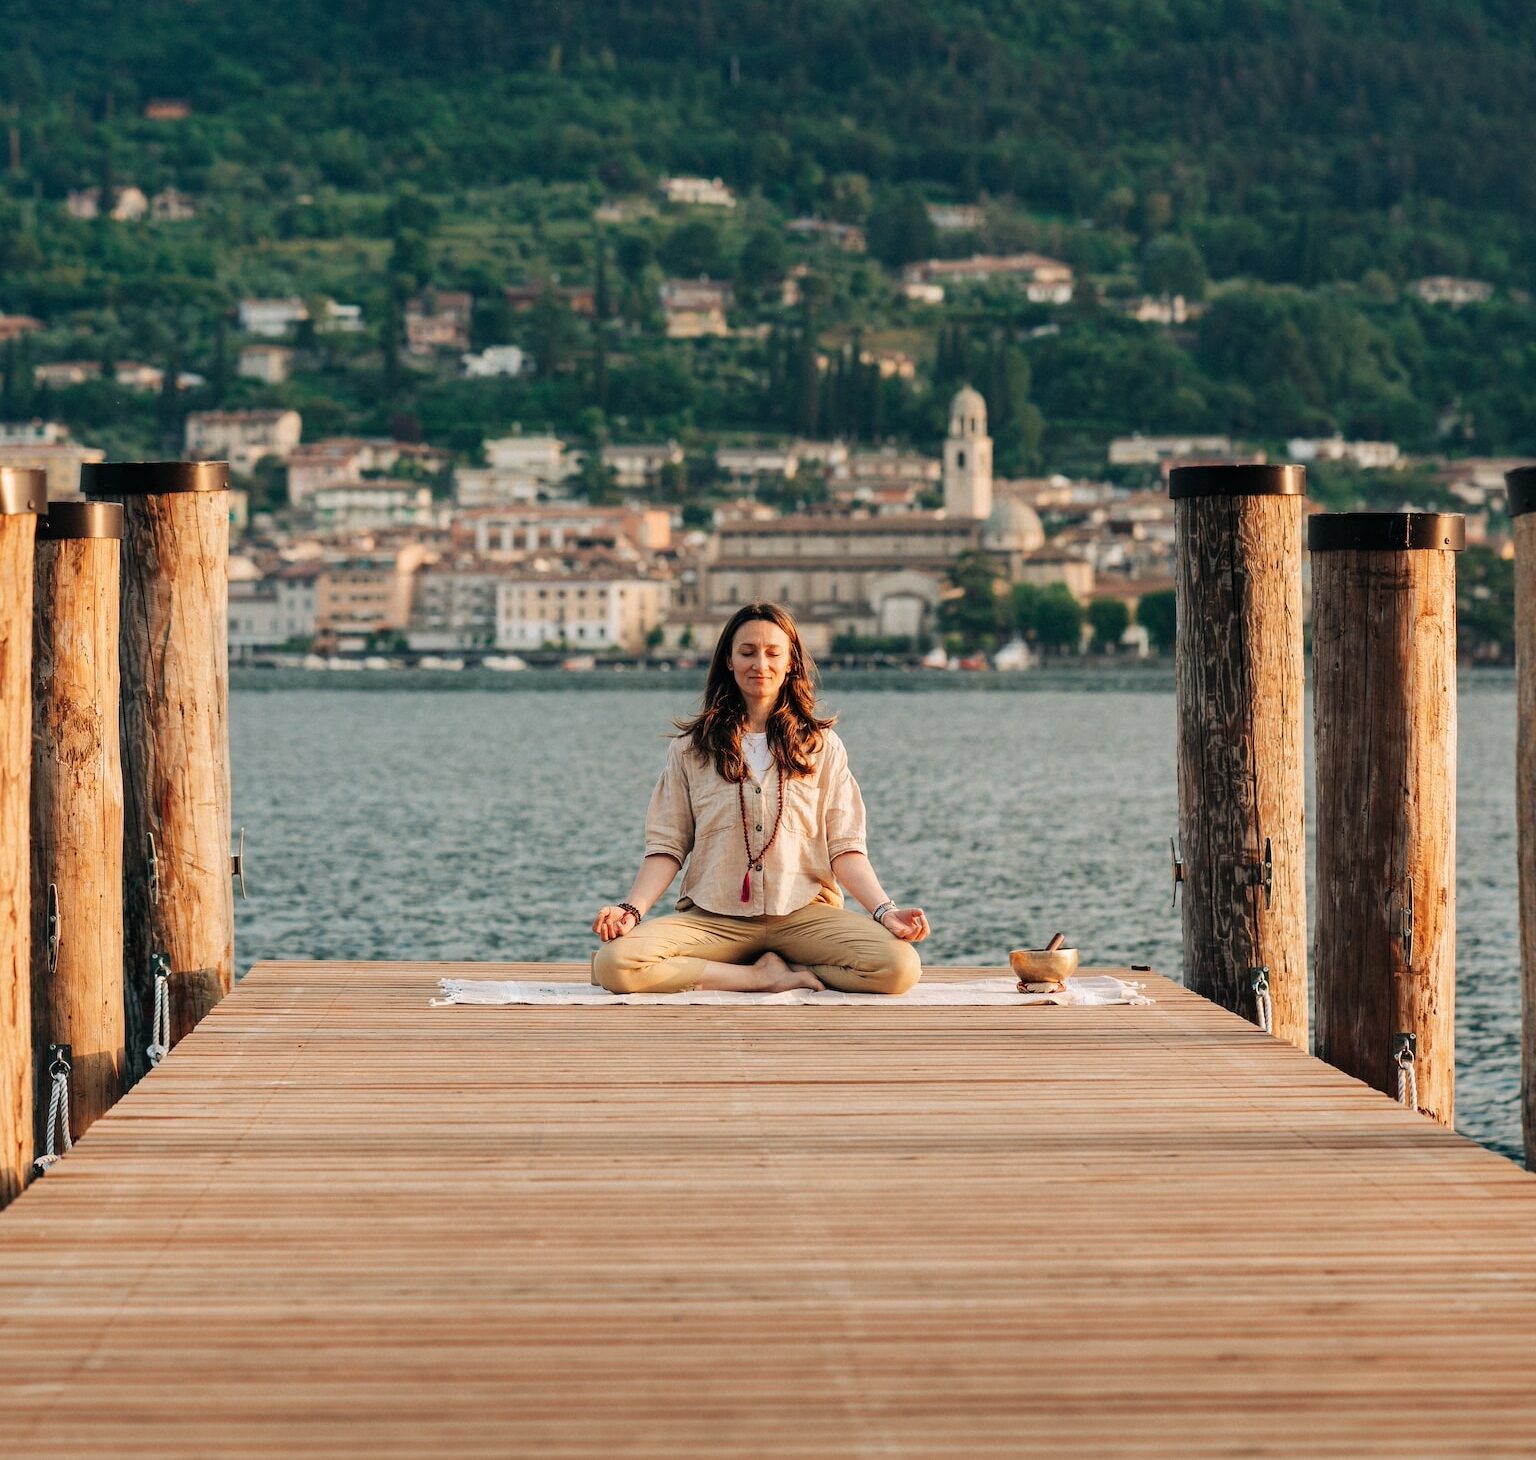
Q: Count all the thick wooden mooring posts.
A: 6